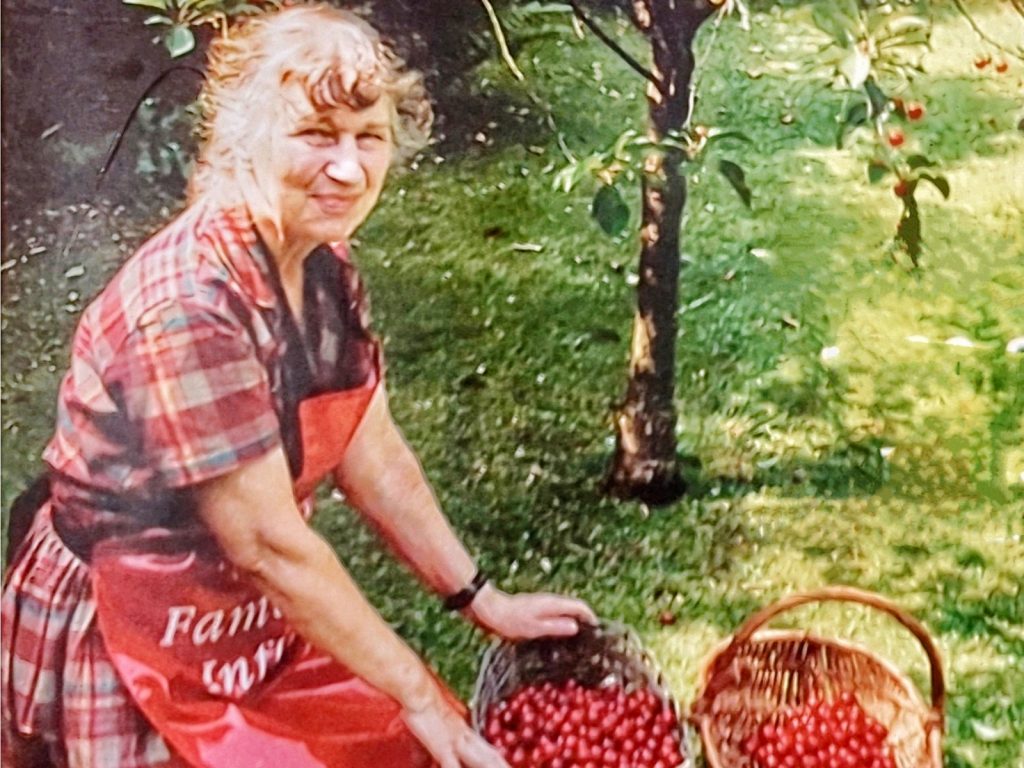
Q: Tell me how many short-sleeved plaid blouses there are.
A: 1